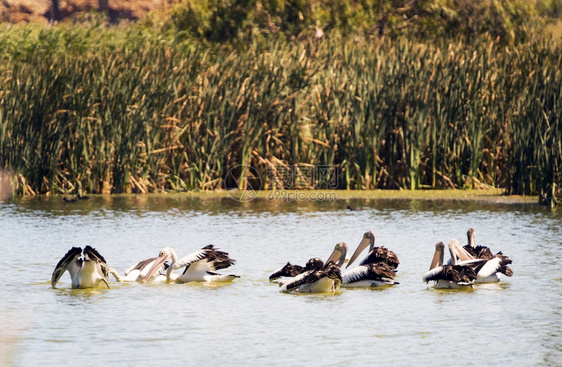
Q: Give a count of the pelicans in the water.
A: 10